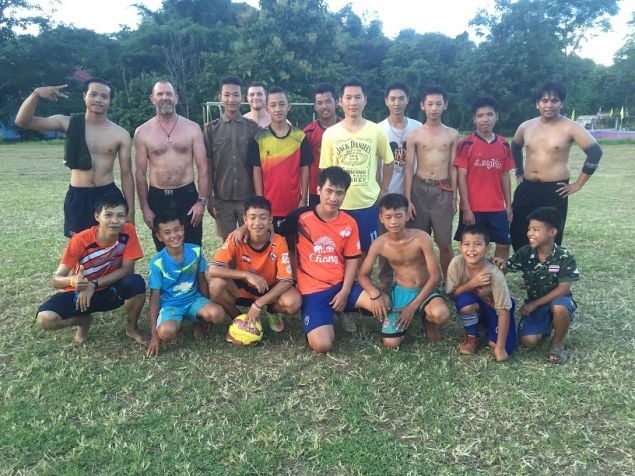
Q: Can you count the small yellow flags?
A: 3